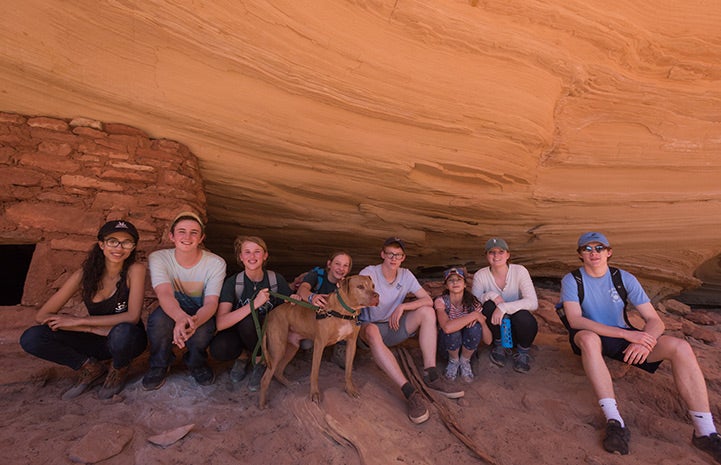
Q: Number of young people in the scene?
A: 8